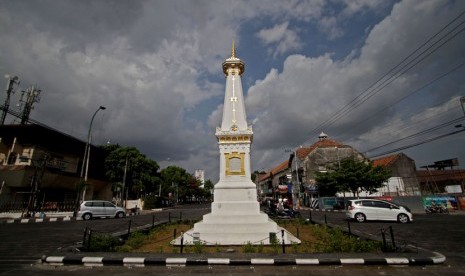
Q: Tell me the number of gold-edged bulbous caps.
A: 1